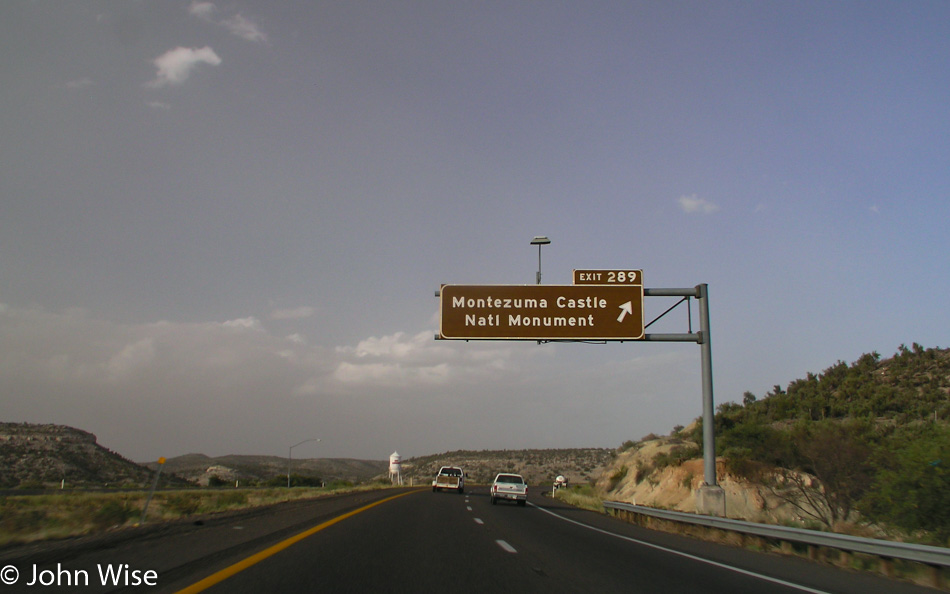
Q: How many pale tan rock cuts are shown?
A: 1